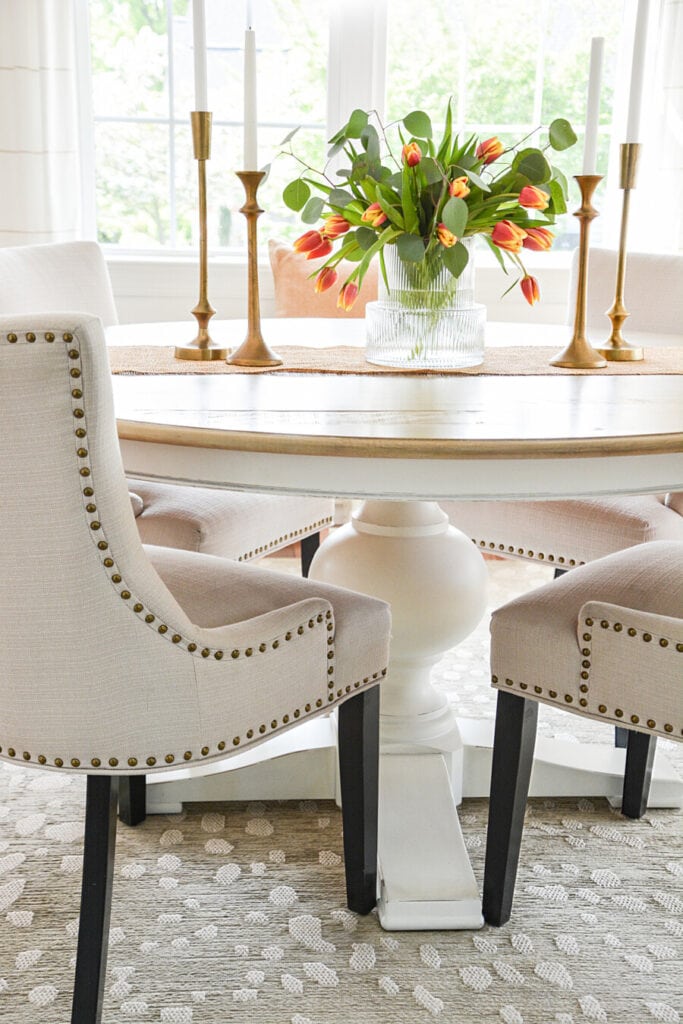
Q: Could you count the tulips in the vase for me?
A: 14